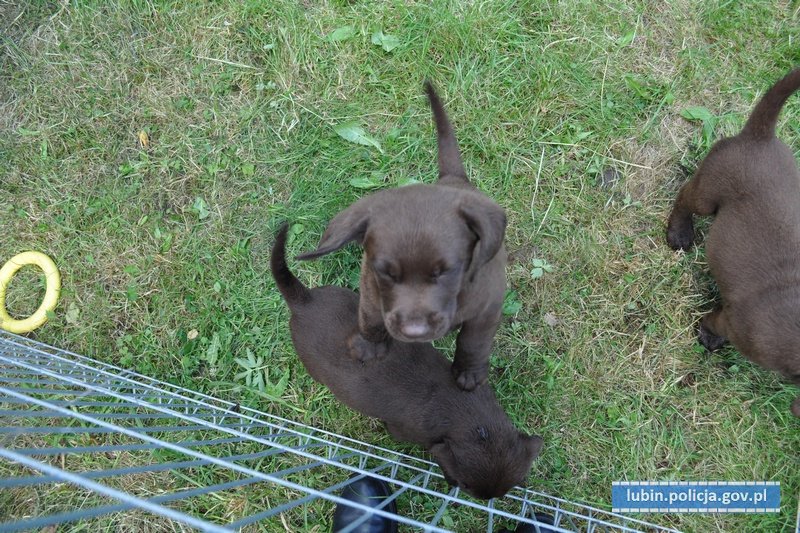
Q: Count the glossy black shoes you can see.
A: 2